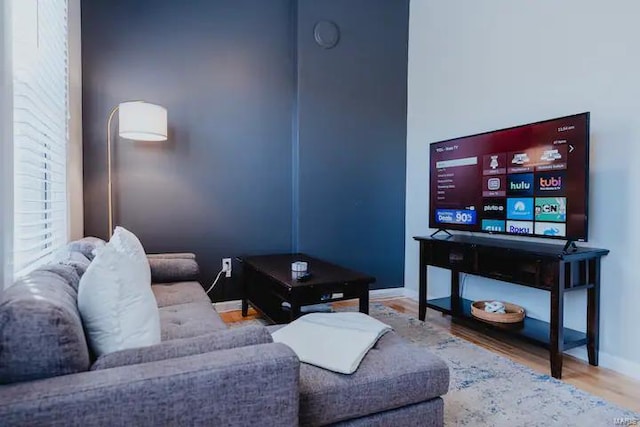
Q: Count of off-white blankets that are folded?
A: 1